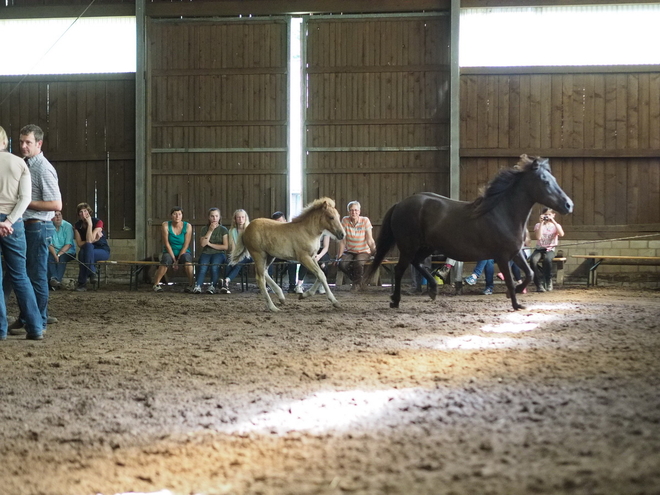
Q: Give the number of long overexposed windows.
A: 2